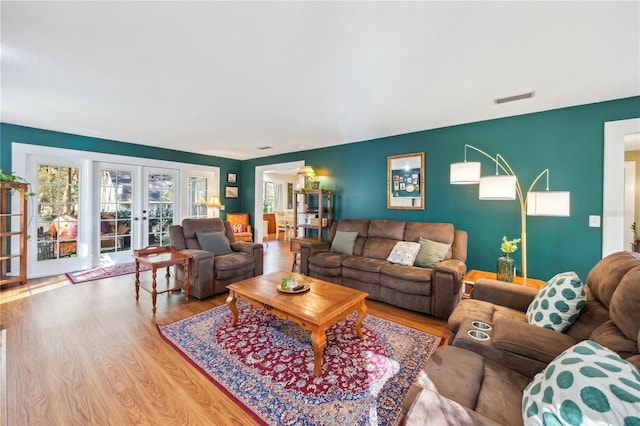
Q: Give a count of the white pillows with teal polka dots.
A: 2